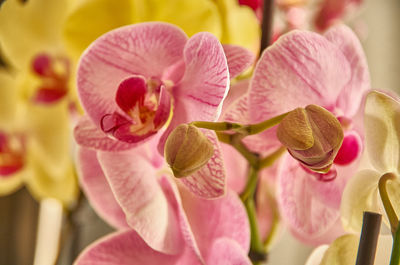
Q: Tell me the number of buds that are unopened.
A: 2